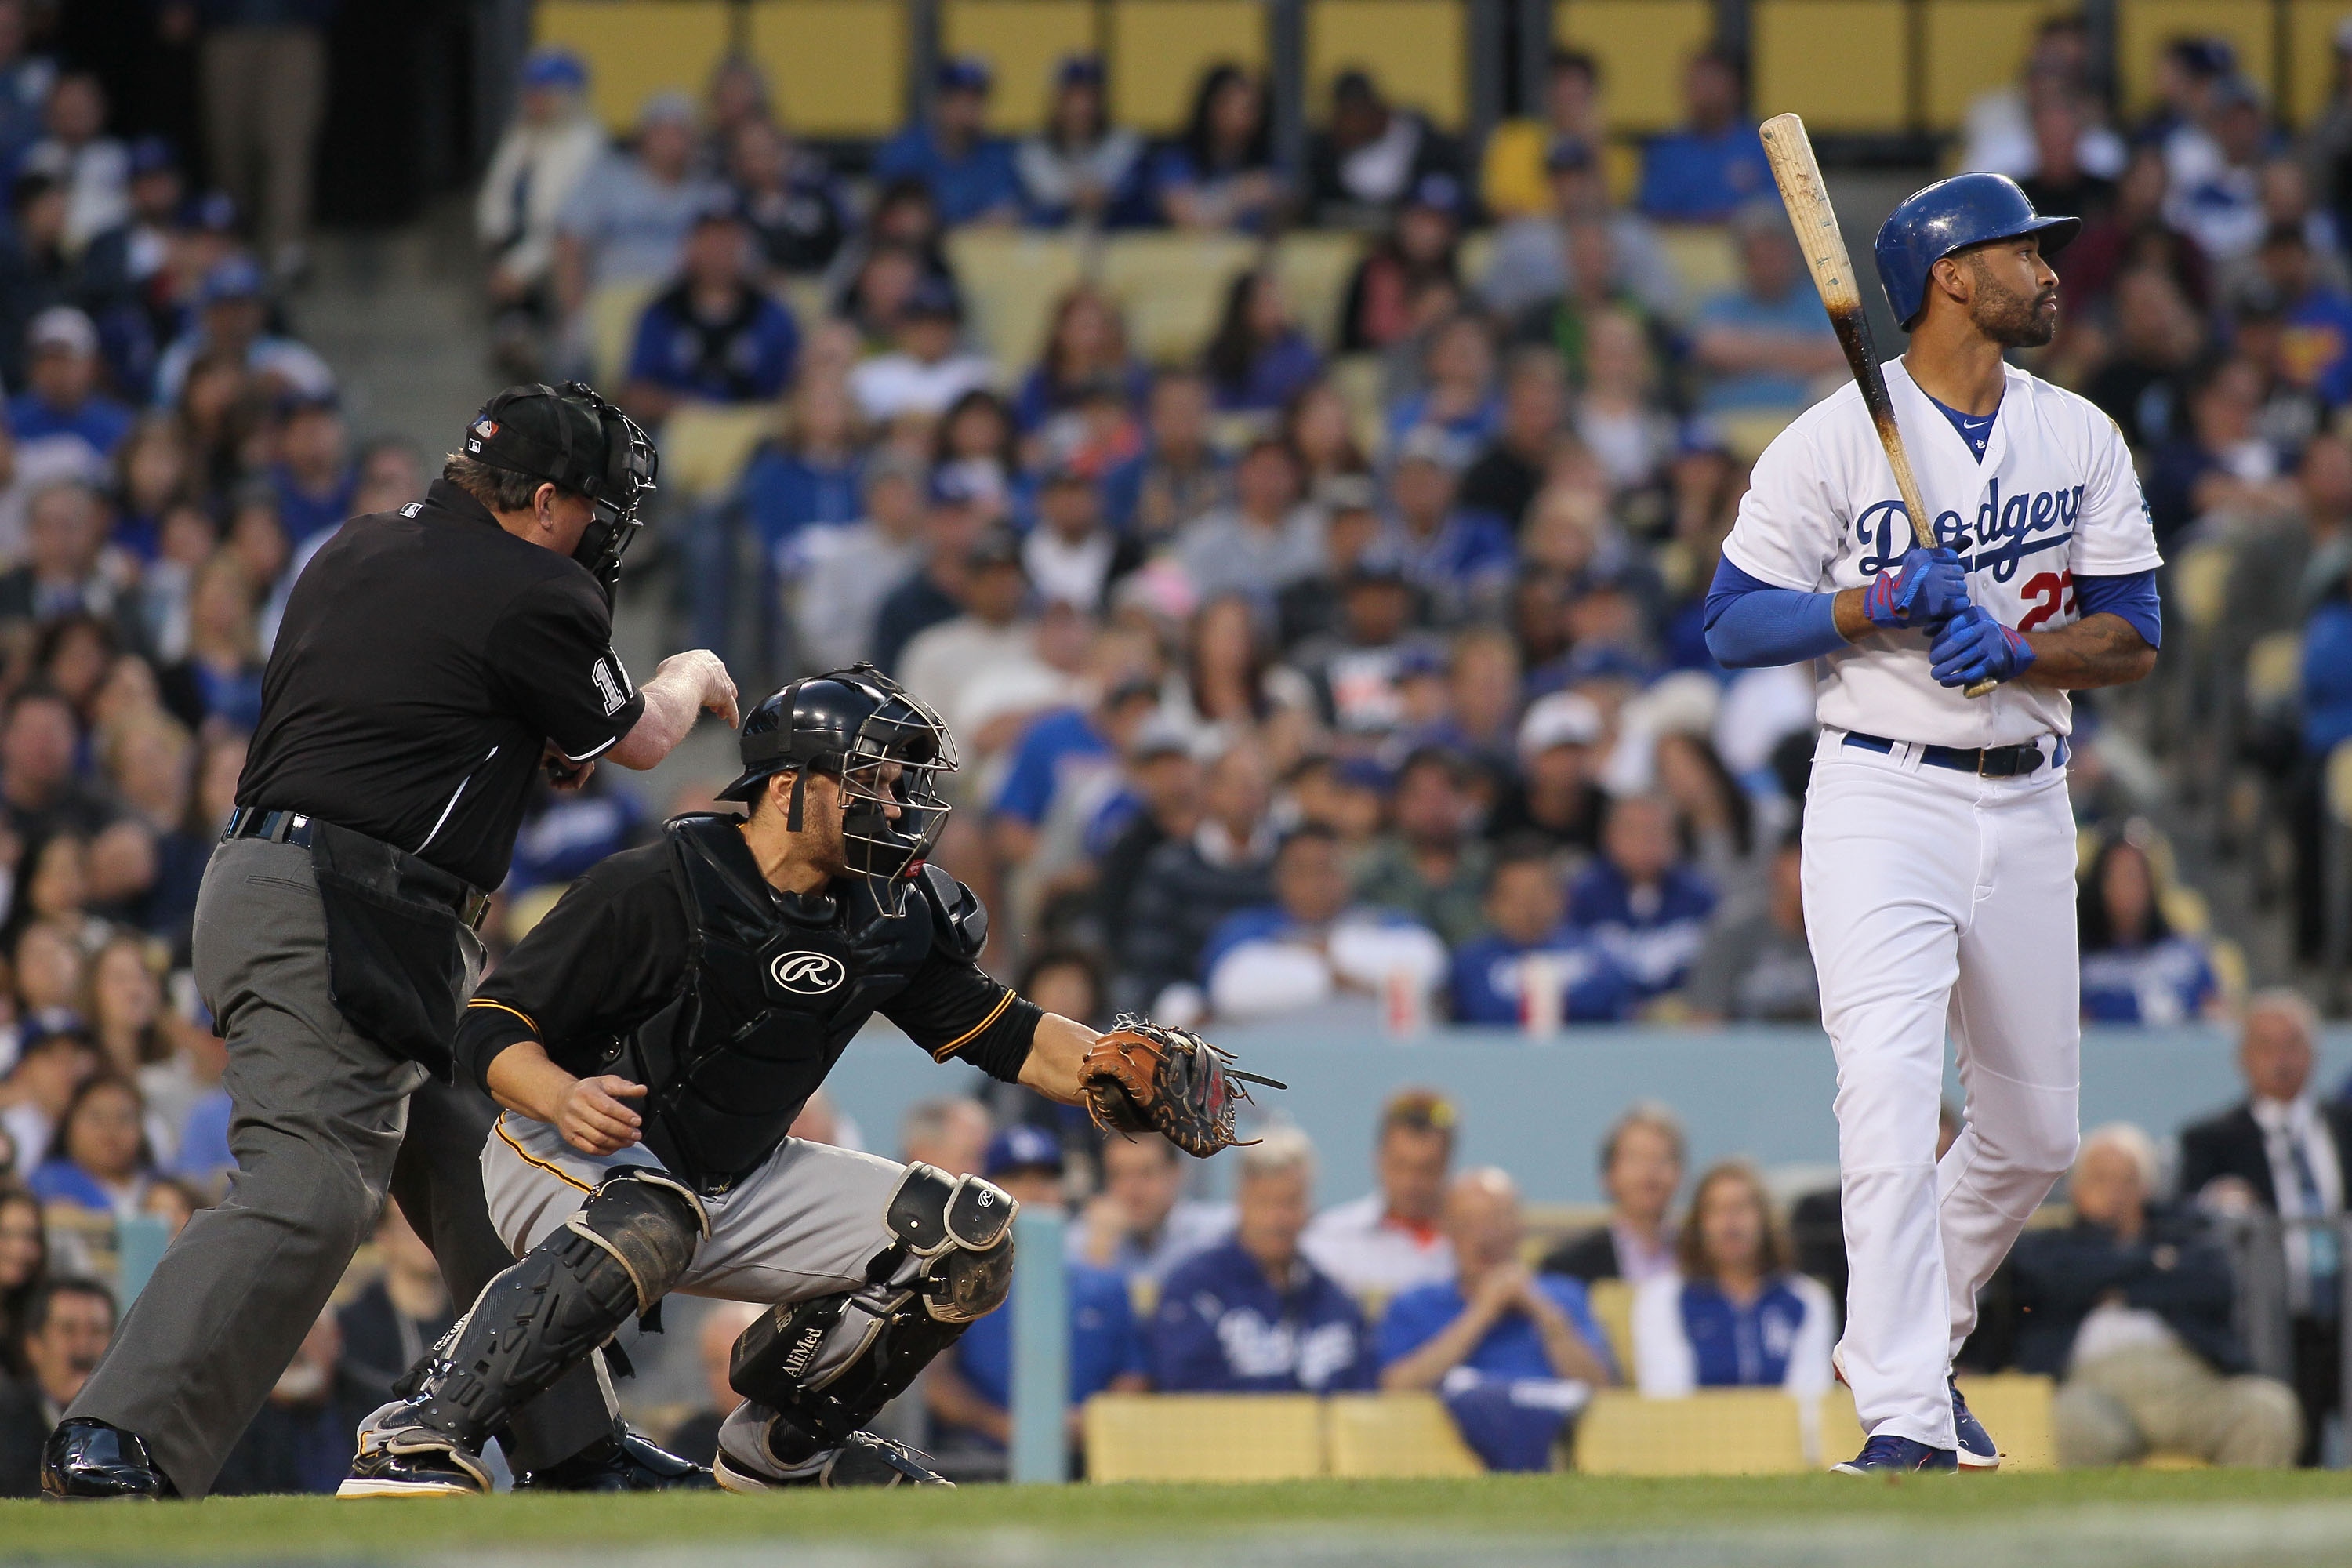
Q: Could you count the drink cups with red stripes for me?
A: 2